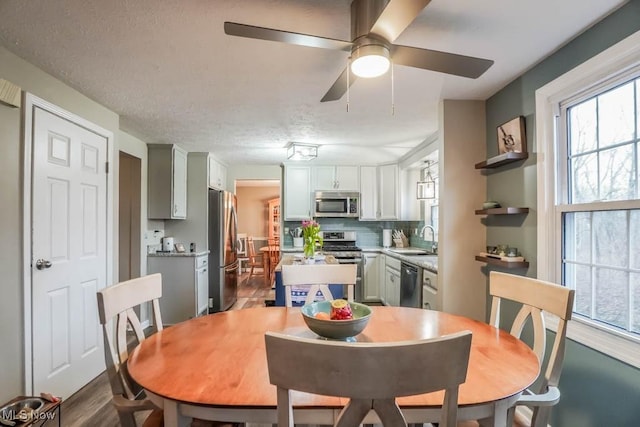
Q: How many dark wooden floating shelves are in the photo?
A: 3